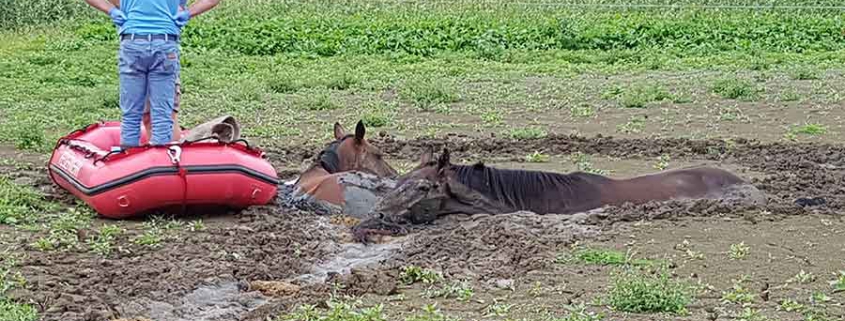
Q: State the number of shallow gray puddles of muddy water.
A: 2